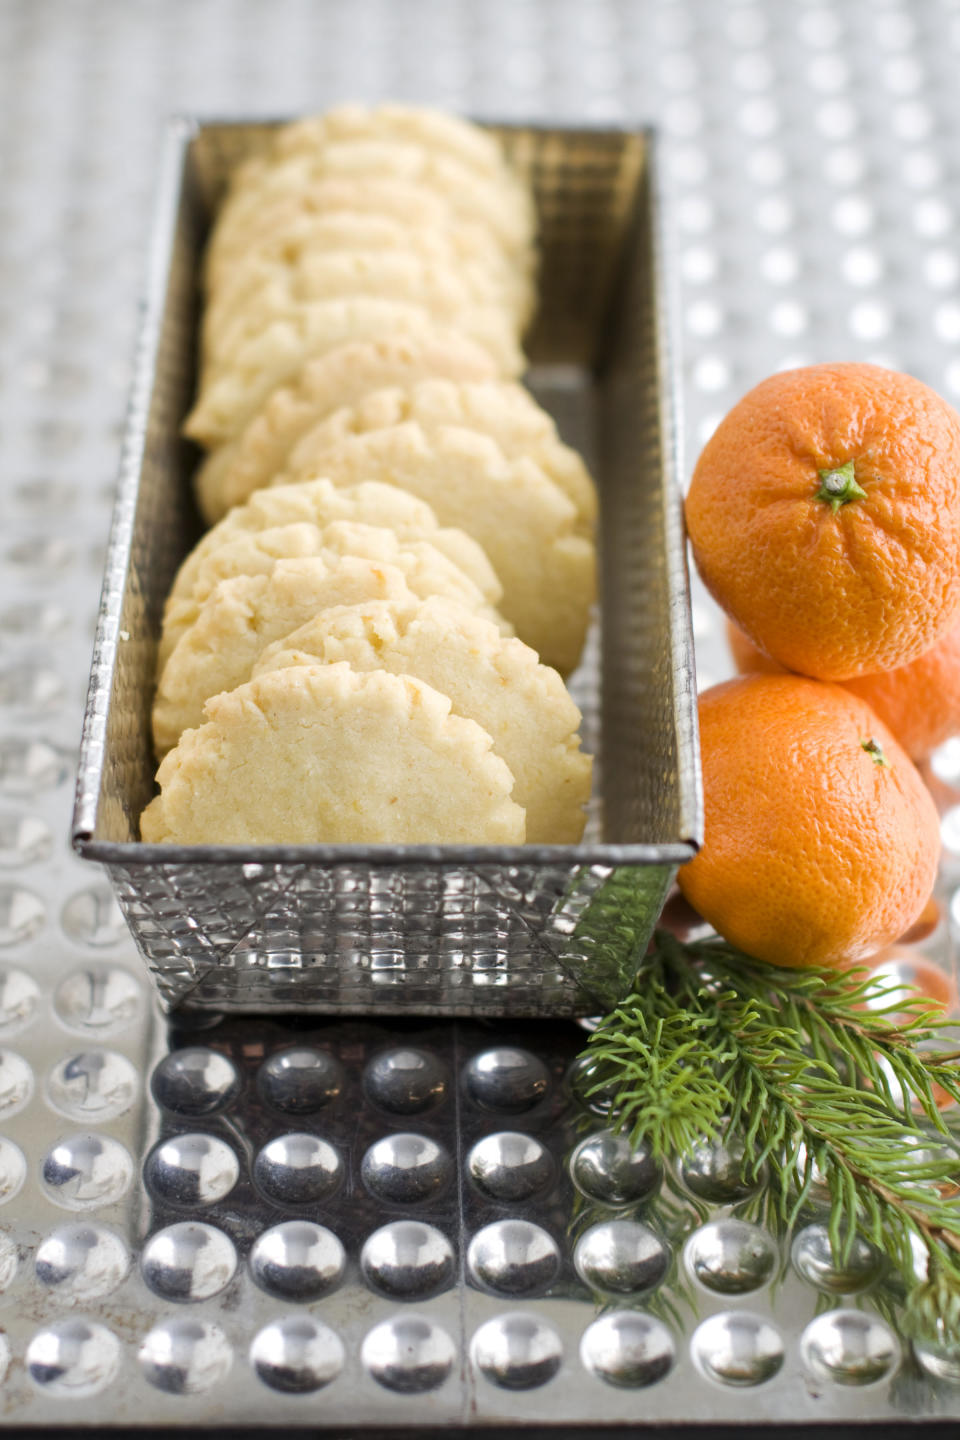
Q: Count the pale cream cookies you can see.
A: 14